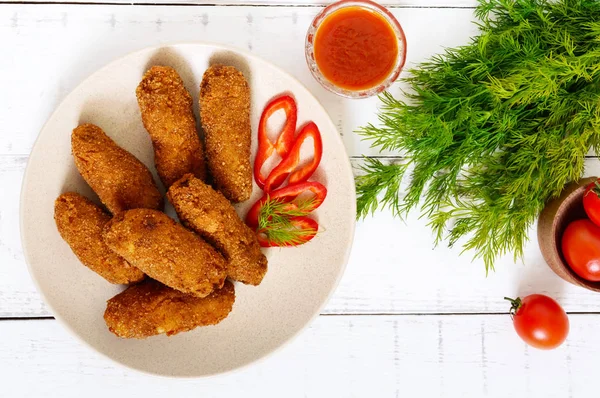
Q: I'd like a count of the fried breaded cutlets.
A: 7